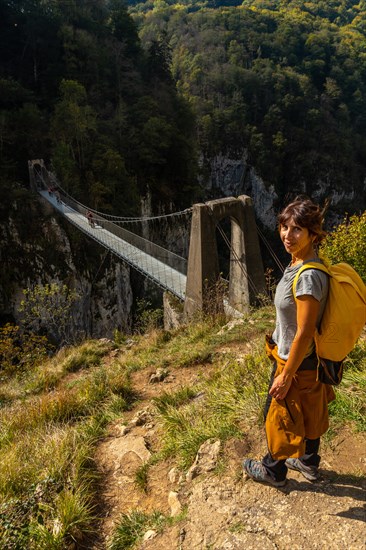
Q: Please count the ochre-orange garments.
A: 1